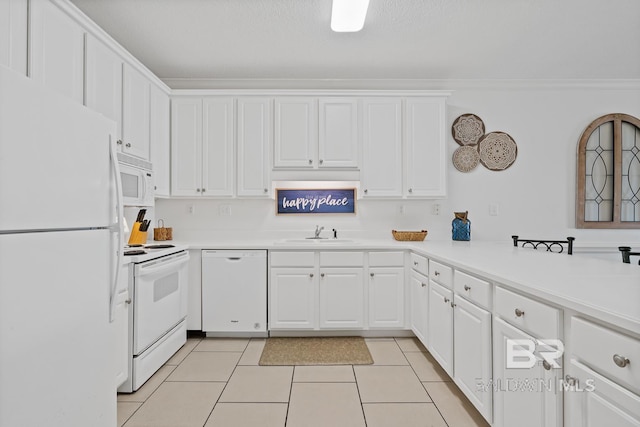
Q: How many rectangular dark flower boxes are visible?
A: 0